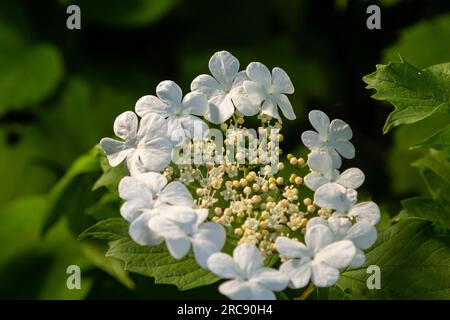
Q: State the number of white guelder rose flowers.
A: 11